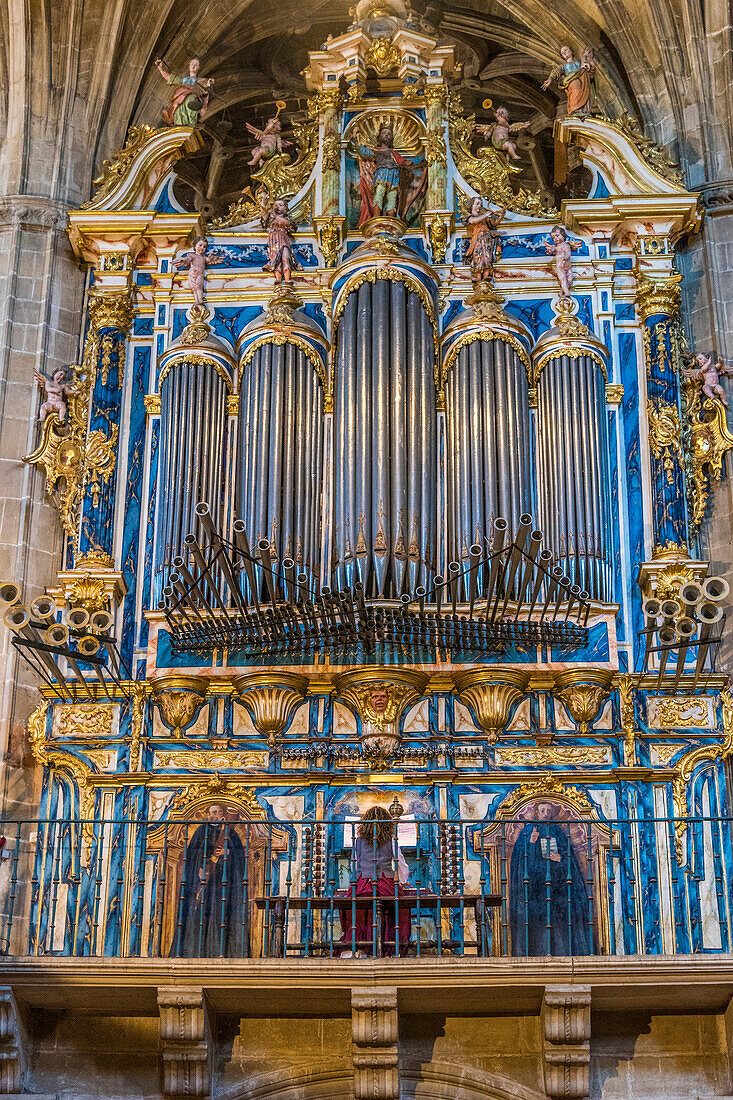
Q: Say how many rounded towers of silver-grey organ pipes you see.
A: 5